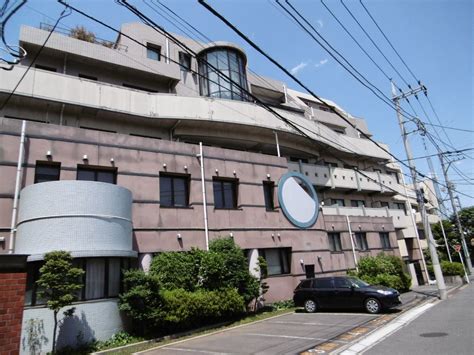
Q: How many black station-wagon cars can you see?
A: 1